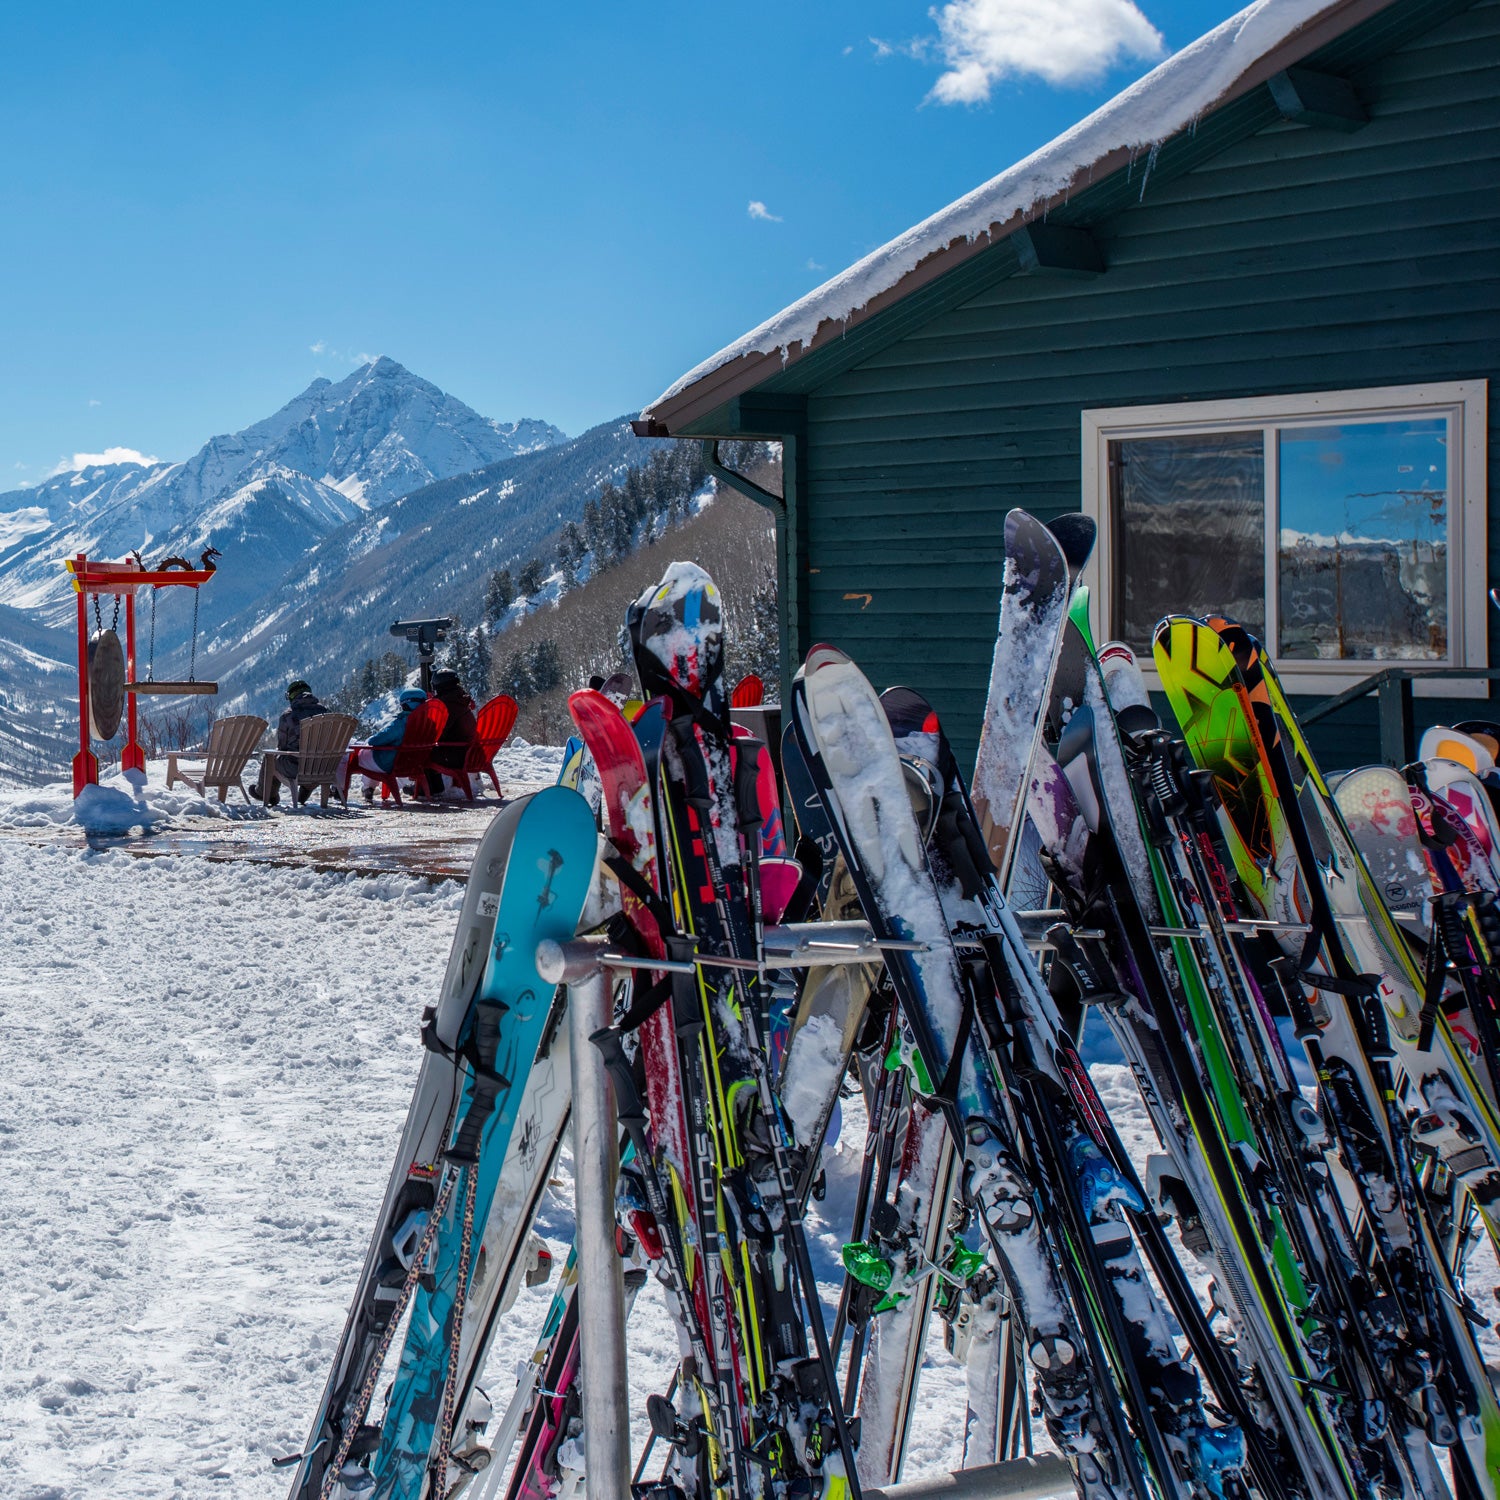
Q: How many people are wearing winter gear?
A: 3